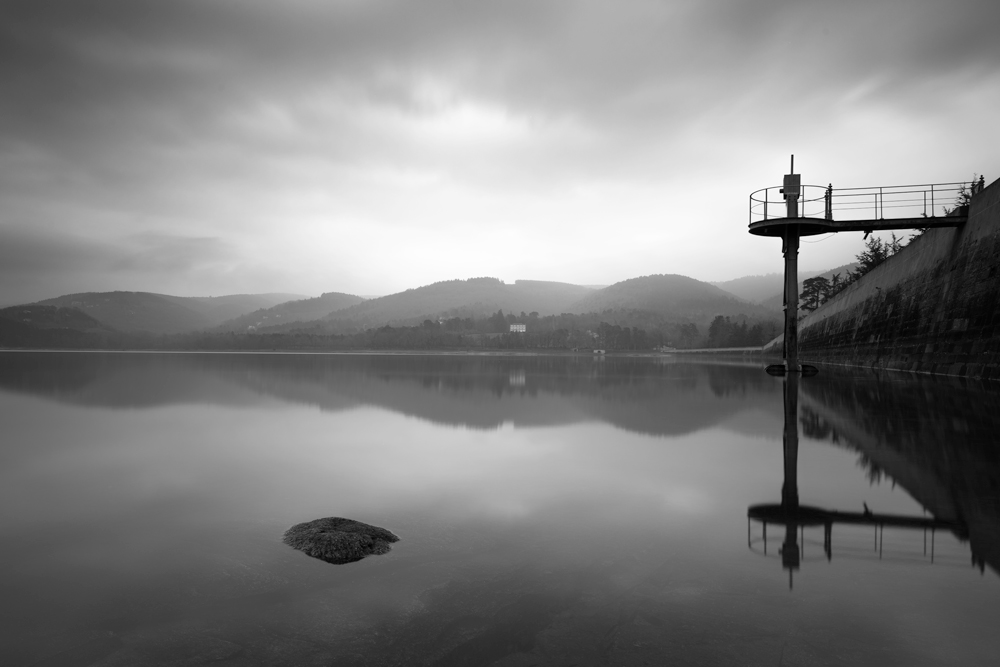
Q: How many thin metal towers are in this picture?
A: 1